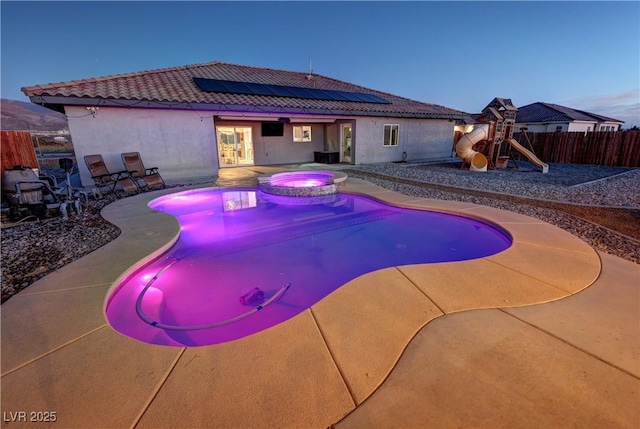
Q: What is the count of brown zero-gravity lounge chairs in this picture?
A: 2